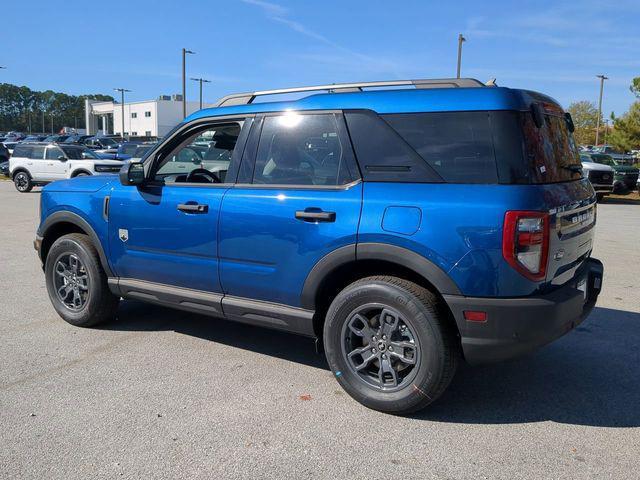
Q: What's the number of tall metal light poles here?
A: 5